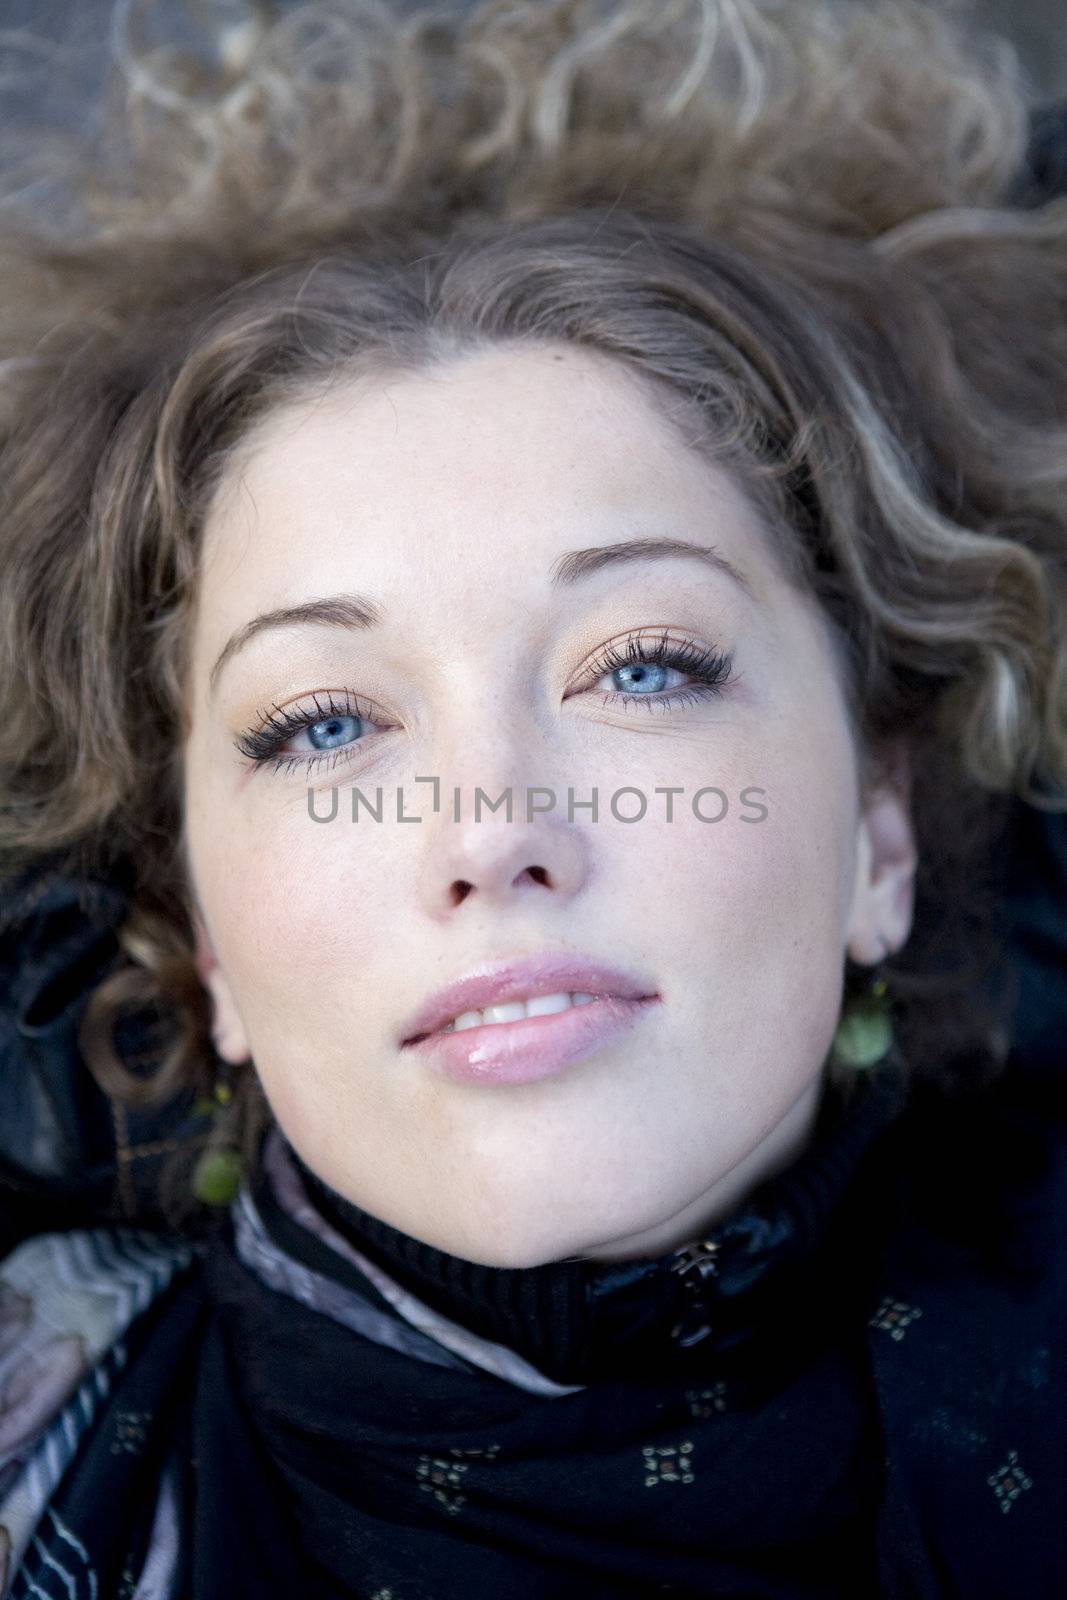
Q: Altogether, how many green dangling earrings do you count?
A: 2